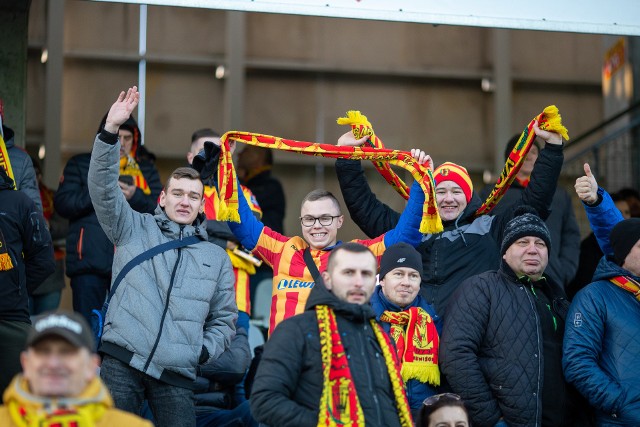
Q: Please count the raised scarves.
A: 2